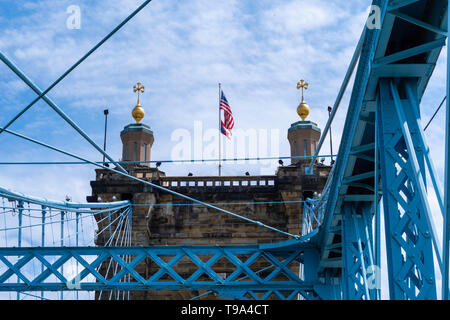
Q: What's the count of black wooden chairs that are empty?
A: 0